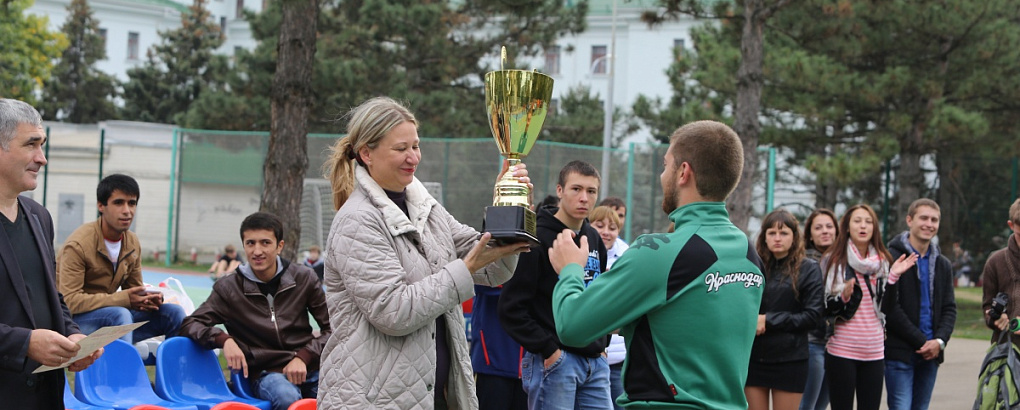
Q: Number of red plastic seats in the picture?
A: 3